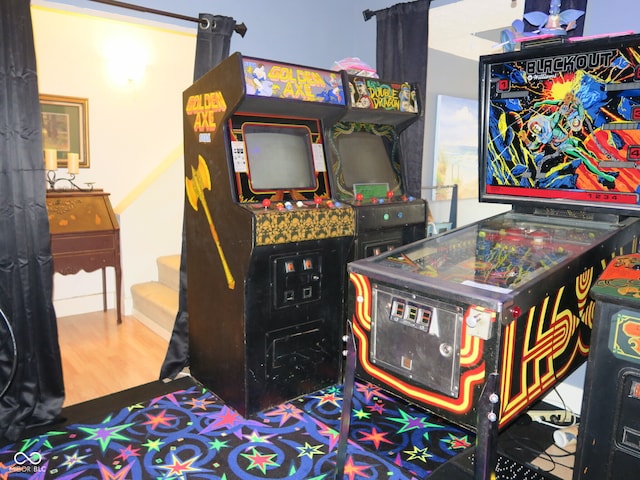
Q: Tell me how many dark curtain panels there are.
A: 4